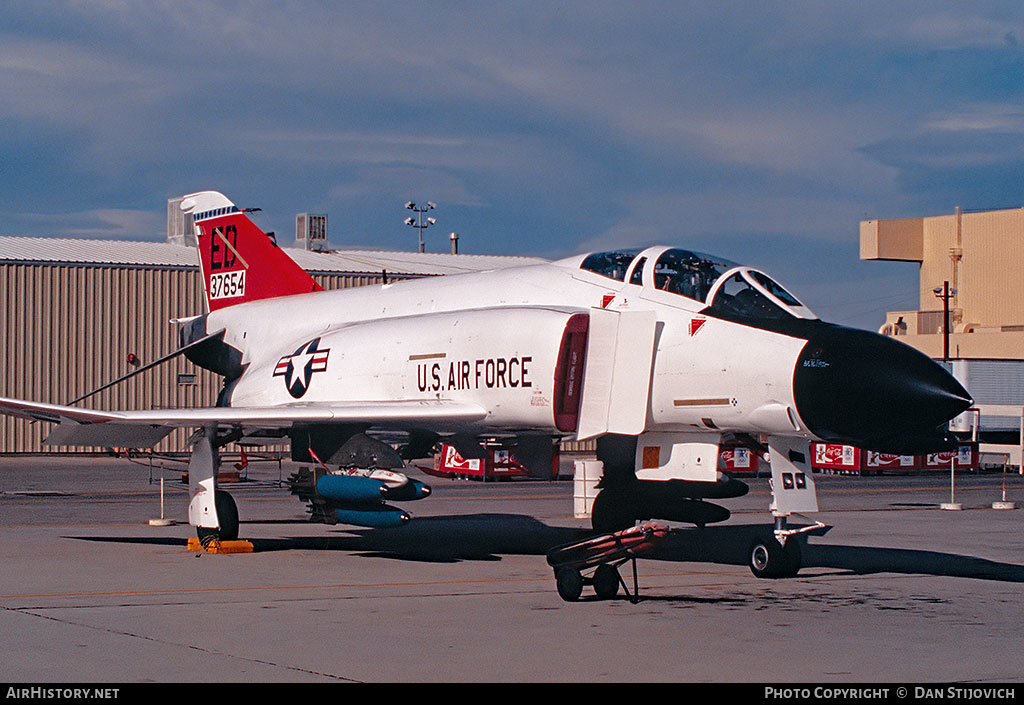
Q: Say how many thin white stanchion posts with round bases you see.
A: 3